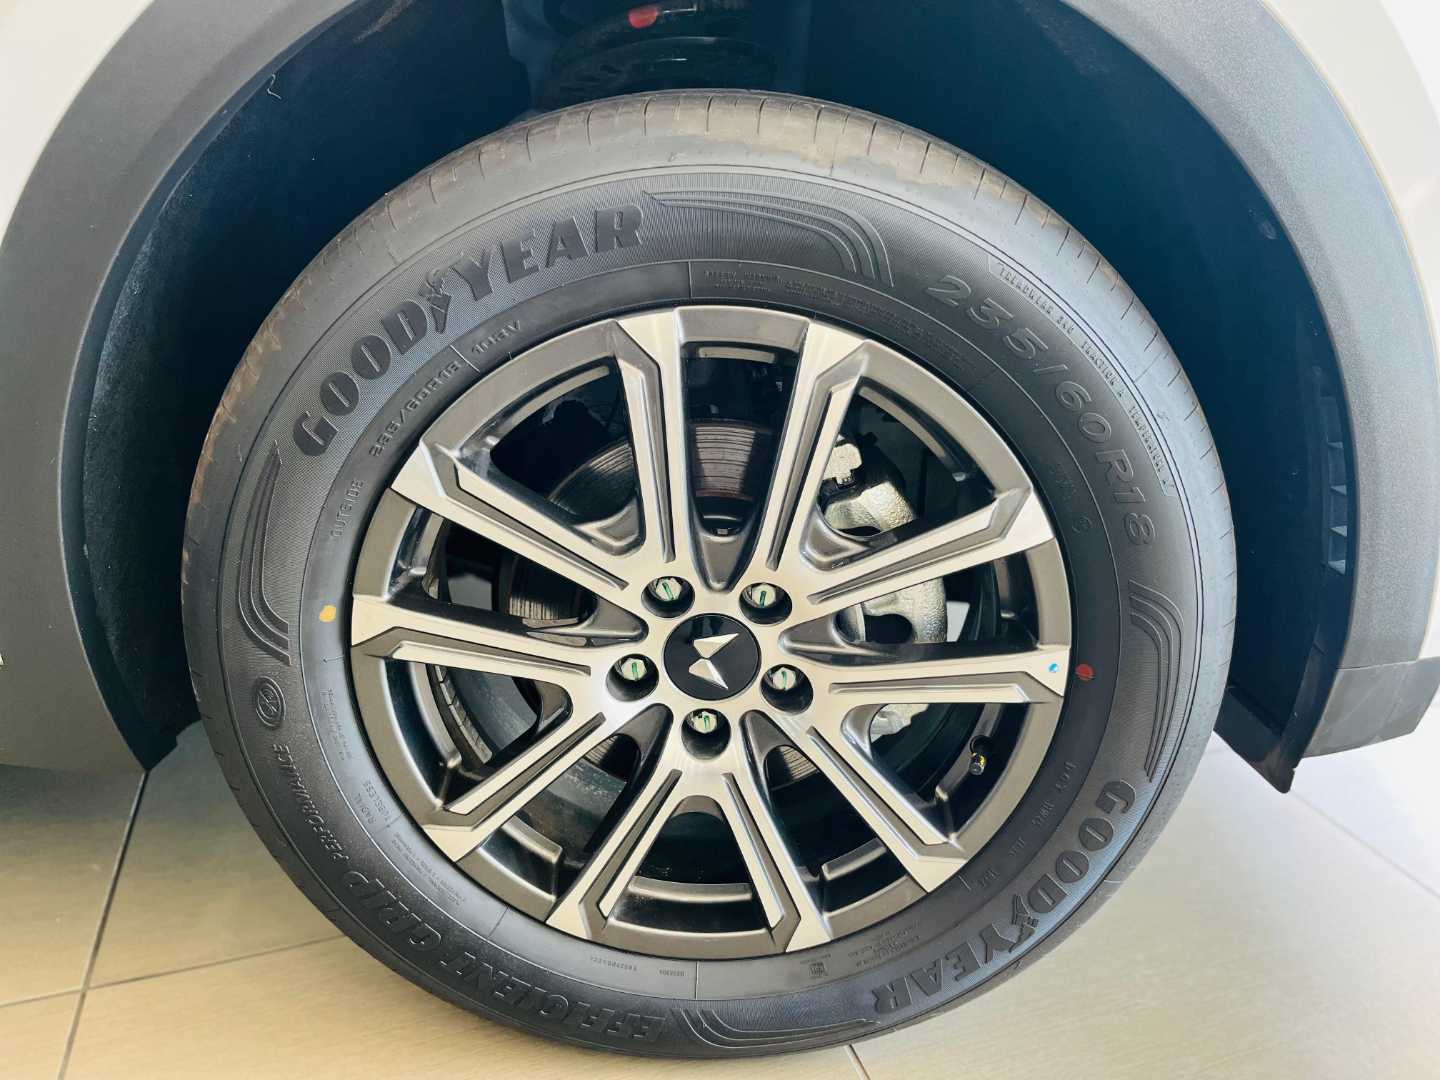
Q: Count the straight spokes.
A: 10